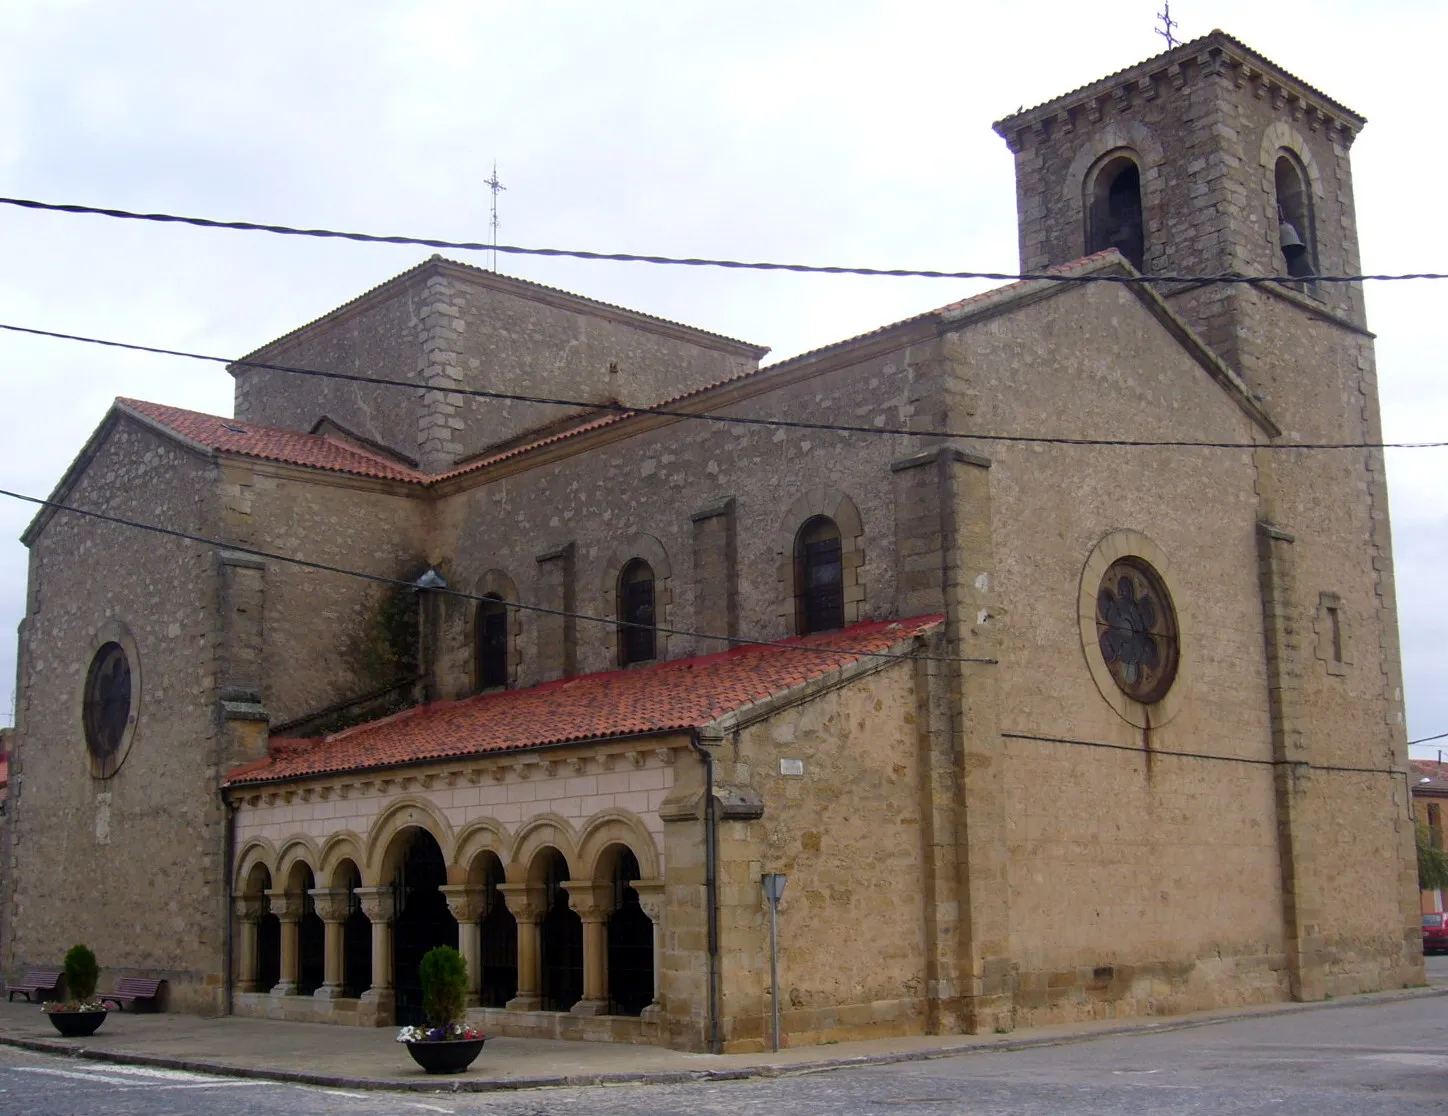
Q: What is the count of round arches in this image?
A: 12